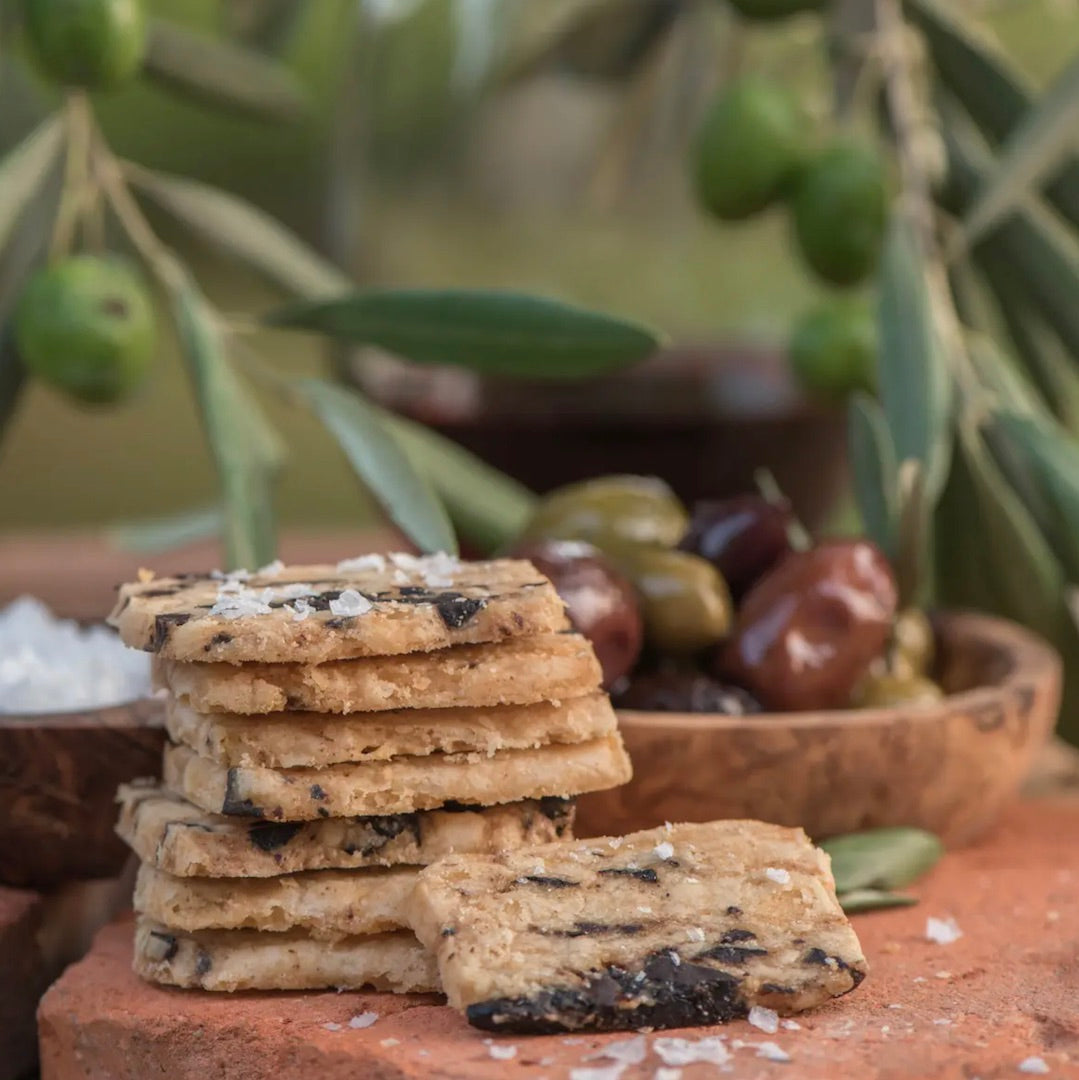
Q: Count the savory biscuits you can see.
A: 8